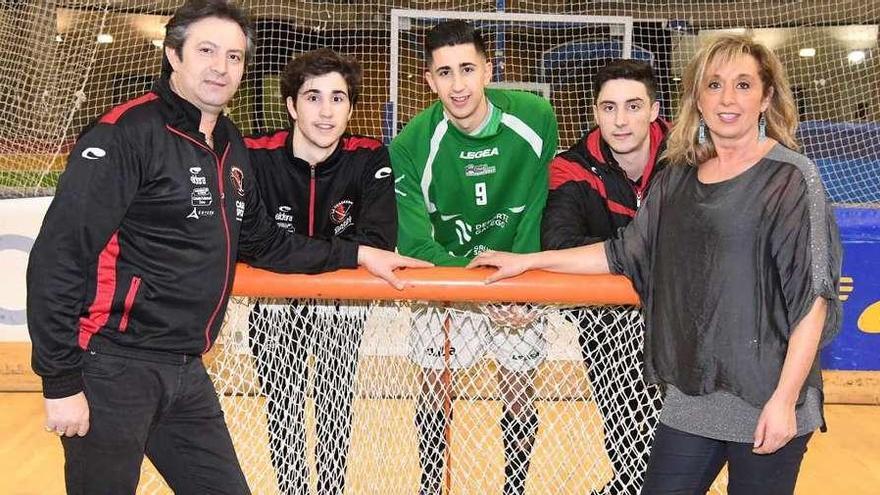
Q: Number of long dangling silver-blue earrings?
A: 2